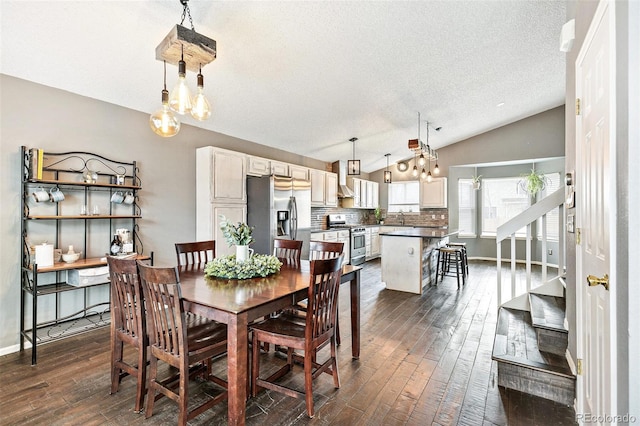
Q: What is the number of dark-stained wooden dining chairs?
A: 6